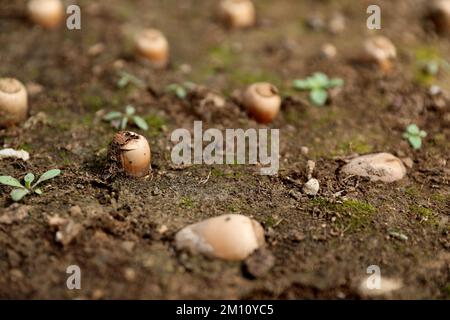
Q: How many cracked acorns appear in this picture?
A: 1